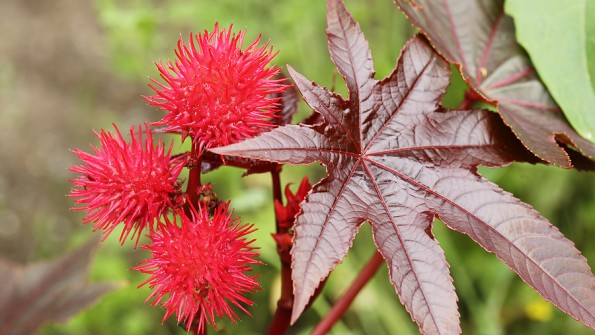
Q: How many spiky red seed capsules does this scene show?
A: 3